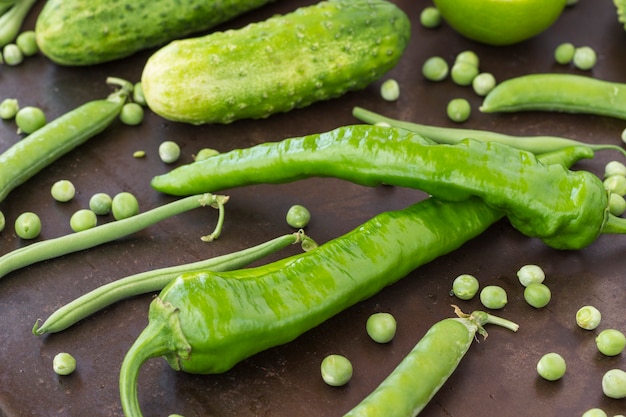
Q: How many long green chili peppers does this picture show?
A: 2